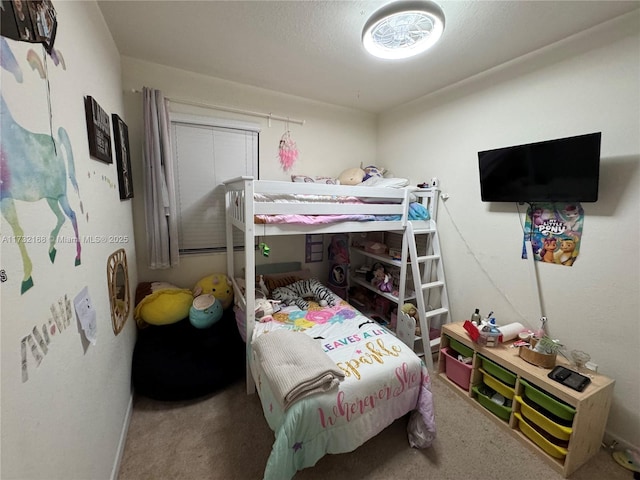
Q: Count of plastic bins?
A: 8